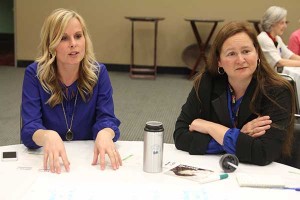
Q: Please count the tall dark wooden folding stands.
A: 3